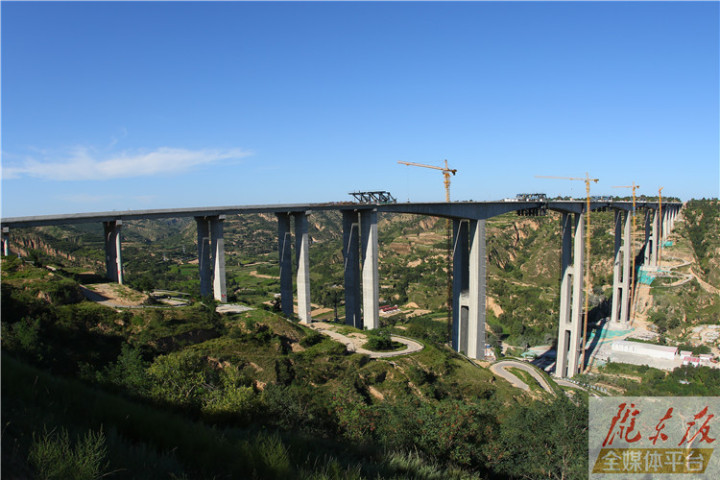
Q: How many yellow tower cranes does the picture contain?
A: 4